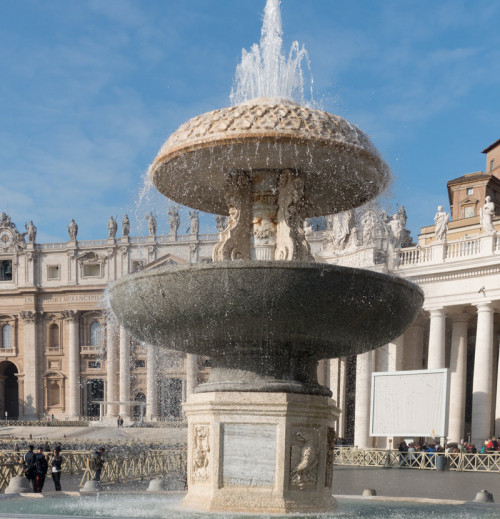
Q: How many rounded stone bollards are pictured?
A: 5